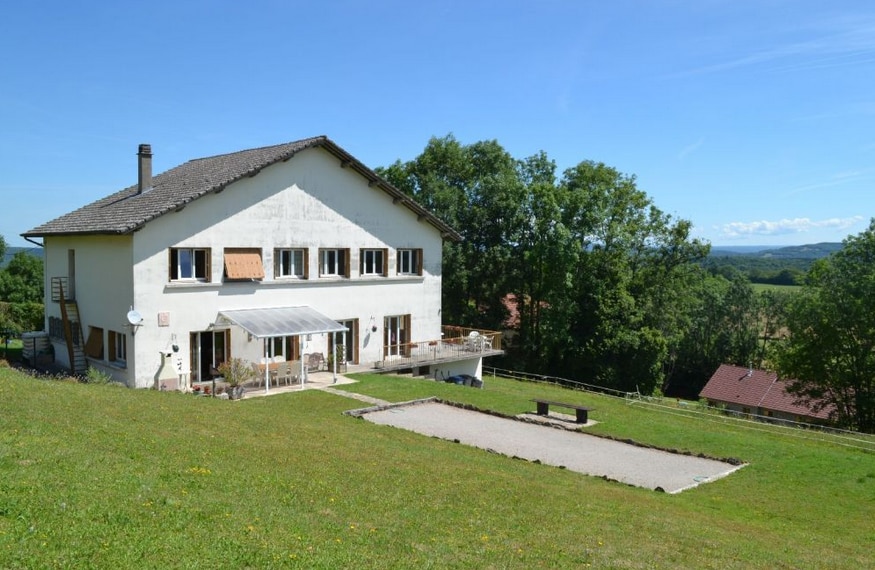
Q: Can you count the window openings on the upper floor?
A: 6